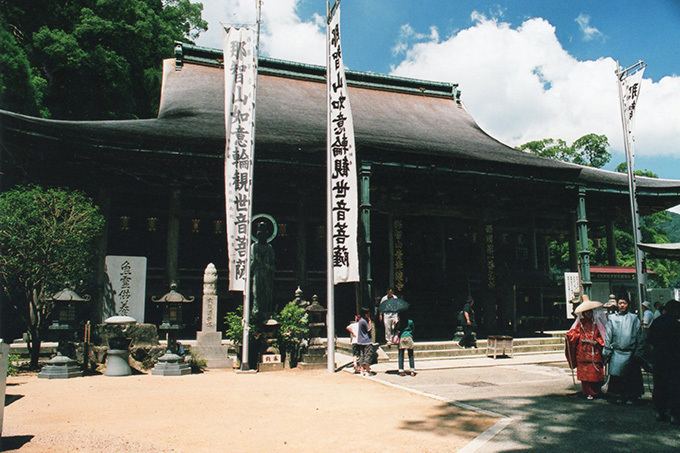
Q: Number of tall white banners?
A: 3